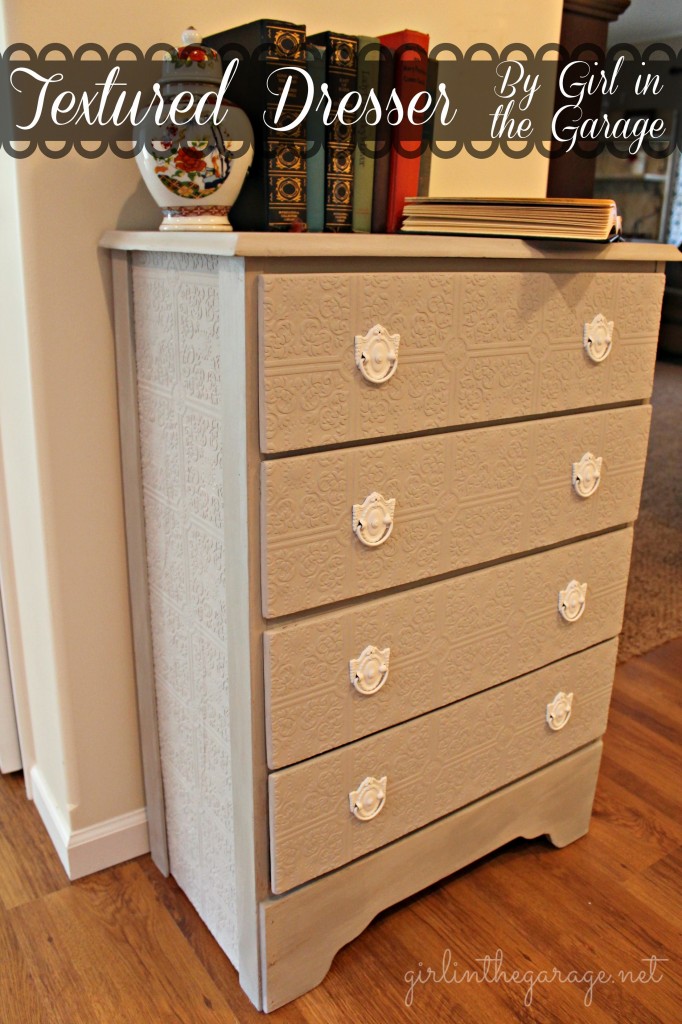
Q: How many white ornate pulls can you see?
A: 8